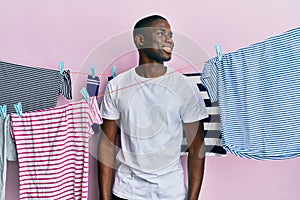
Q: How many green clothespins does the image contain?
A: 7